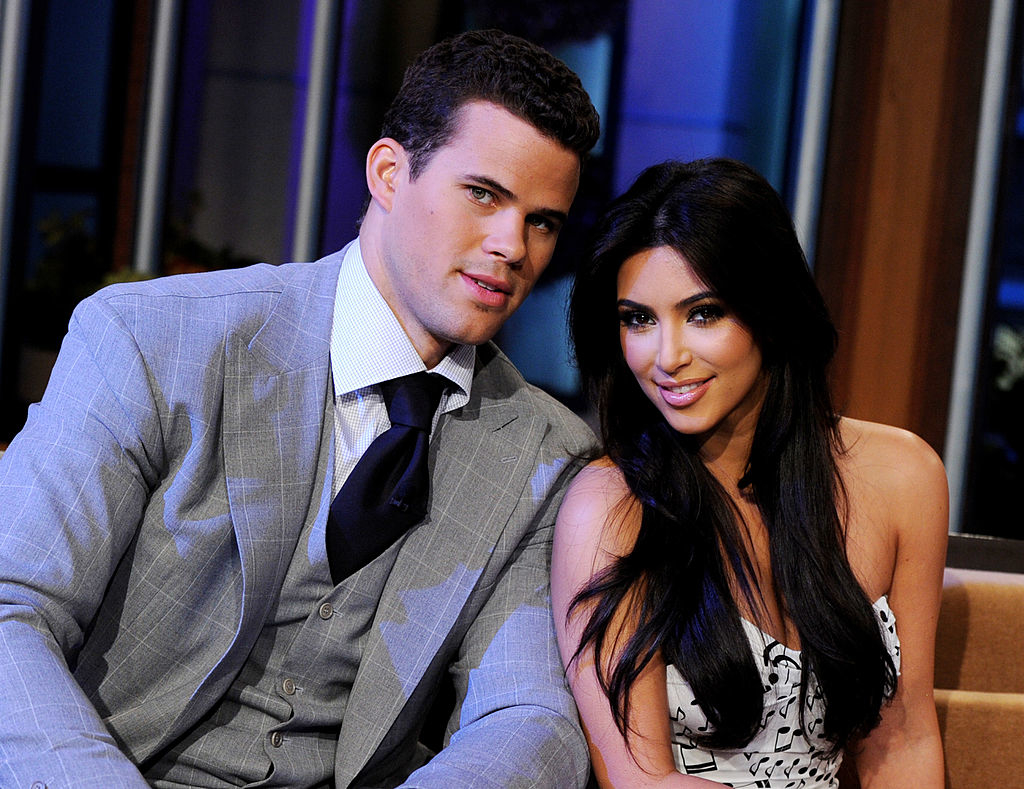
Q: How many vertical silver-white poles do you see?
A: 5